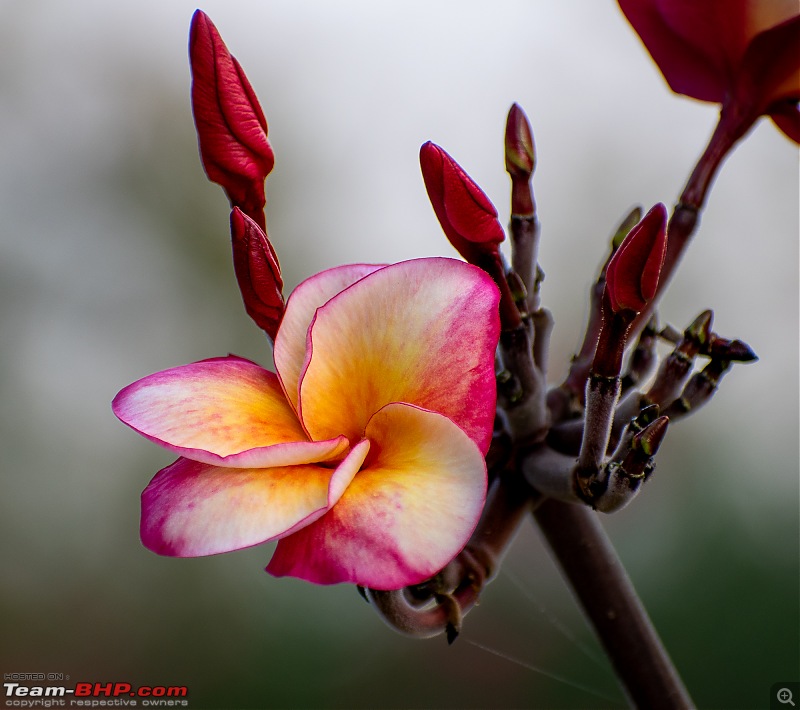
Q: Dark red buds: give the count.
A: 5